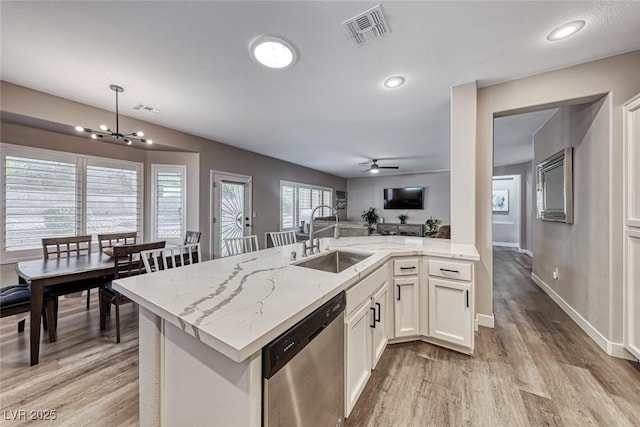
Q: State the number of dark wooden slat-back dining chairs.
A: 4